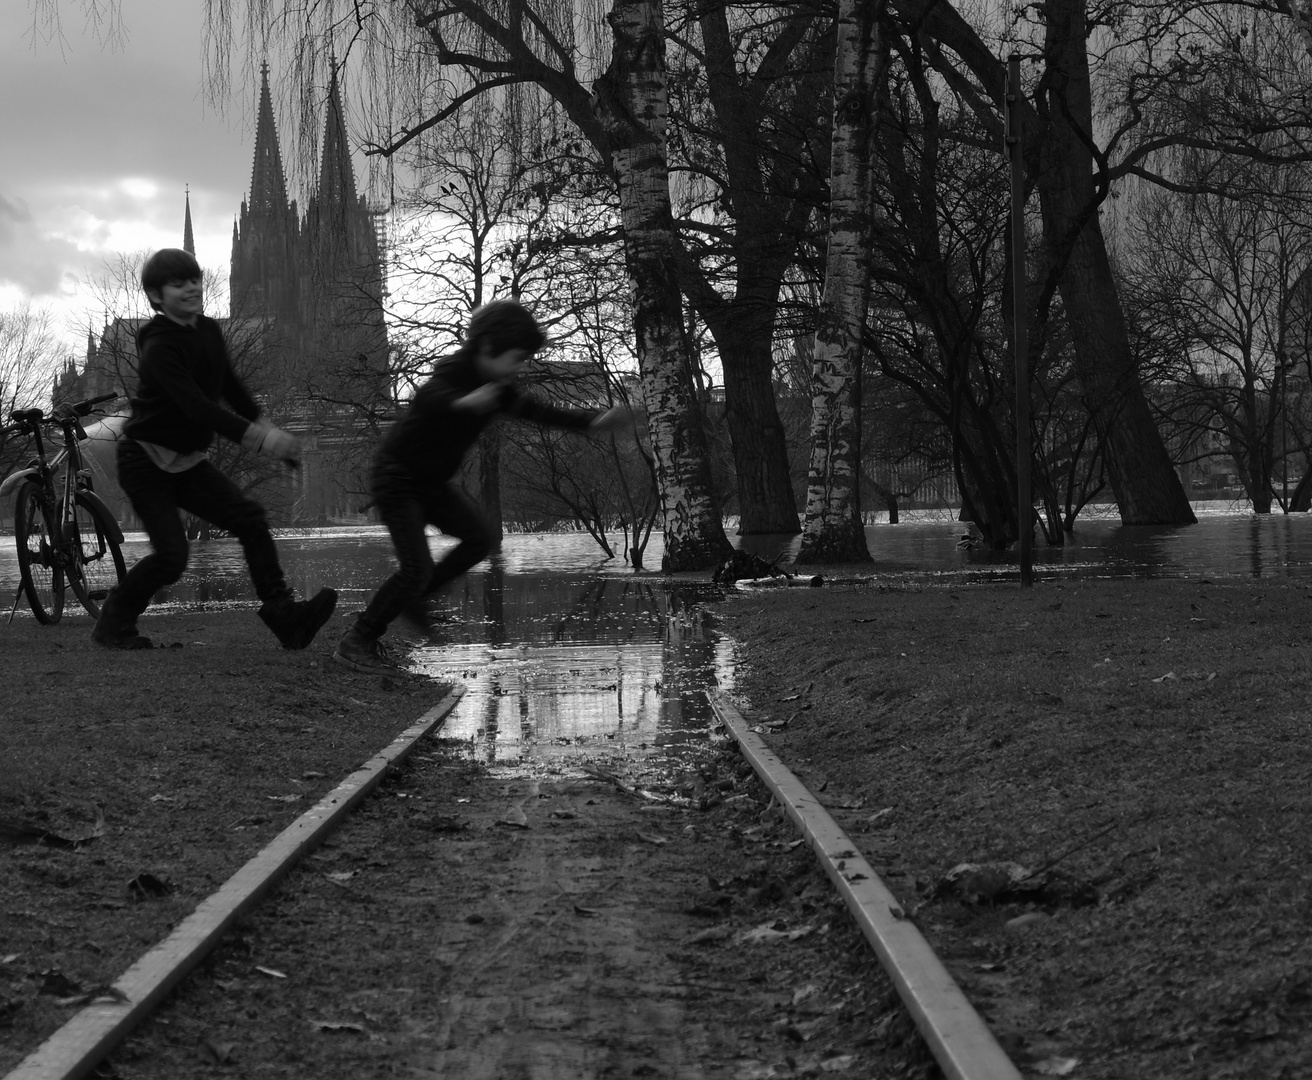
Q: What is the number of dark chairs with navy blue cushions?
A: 0